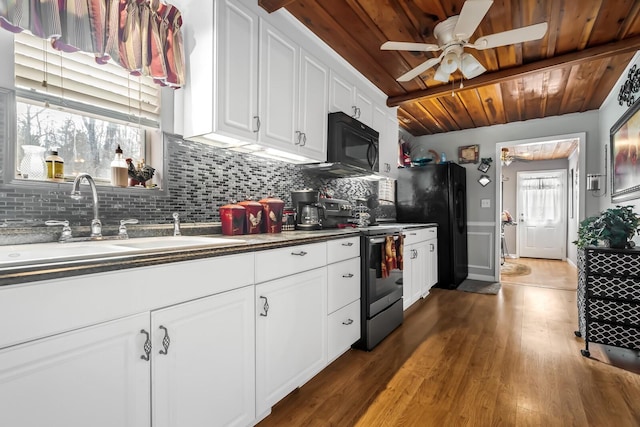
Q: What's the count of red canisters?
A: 3